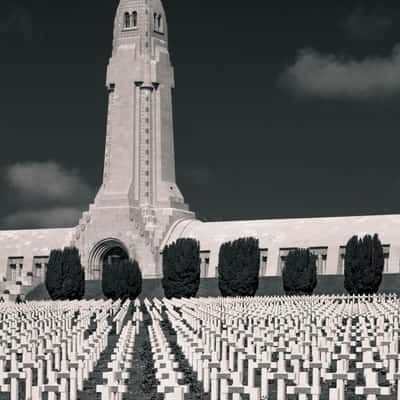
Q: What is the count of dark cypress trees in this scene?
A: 6